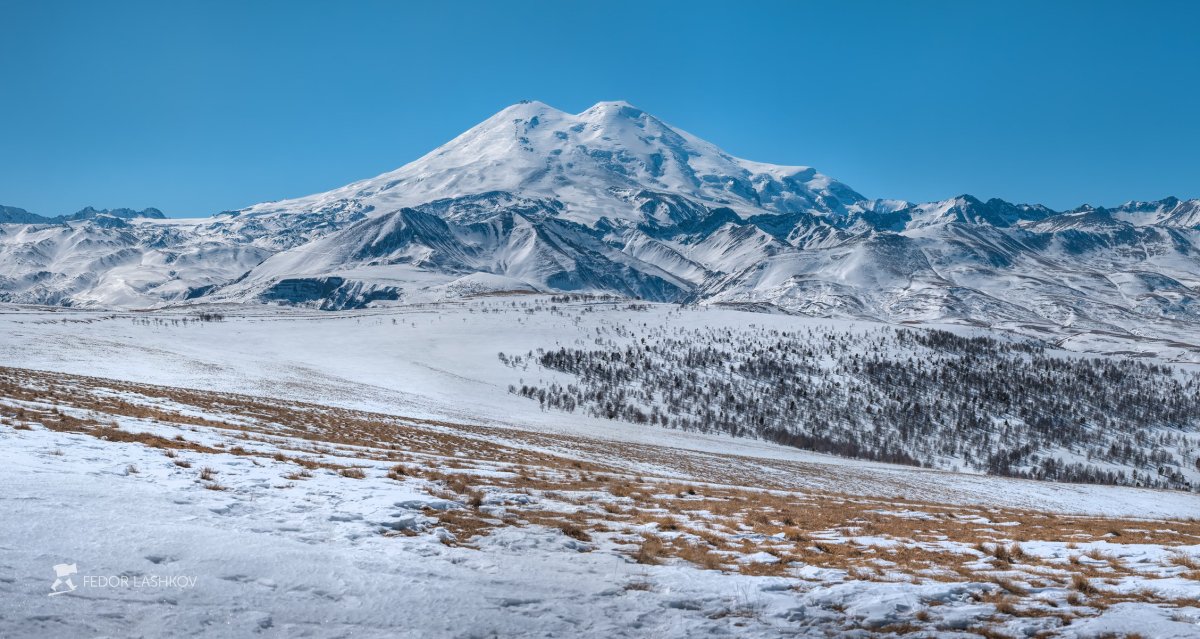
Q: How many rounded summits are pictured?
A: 2